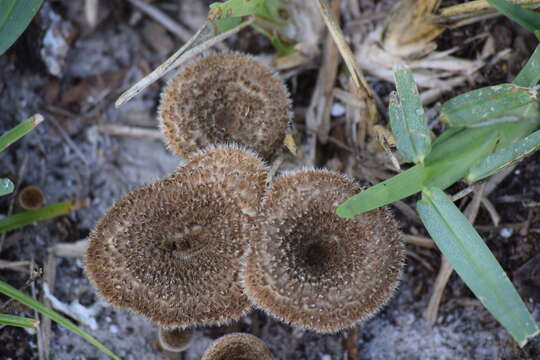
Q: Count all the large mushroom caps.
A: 3